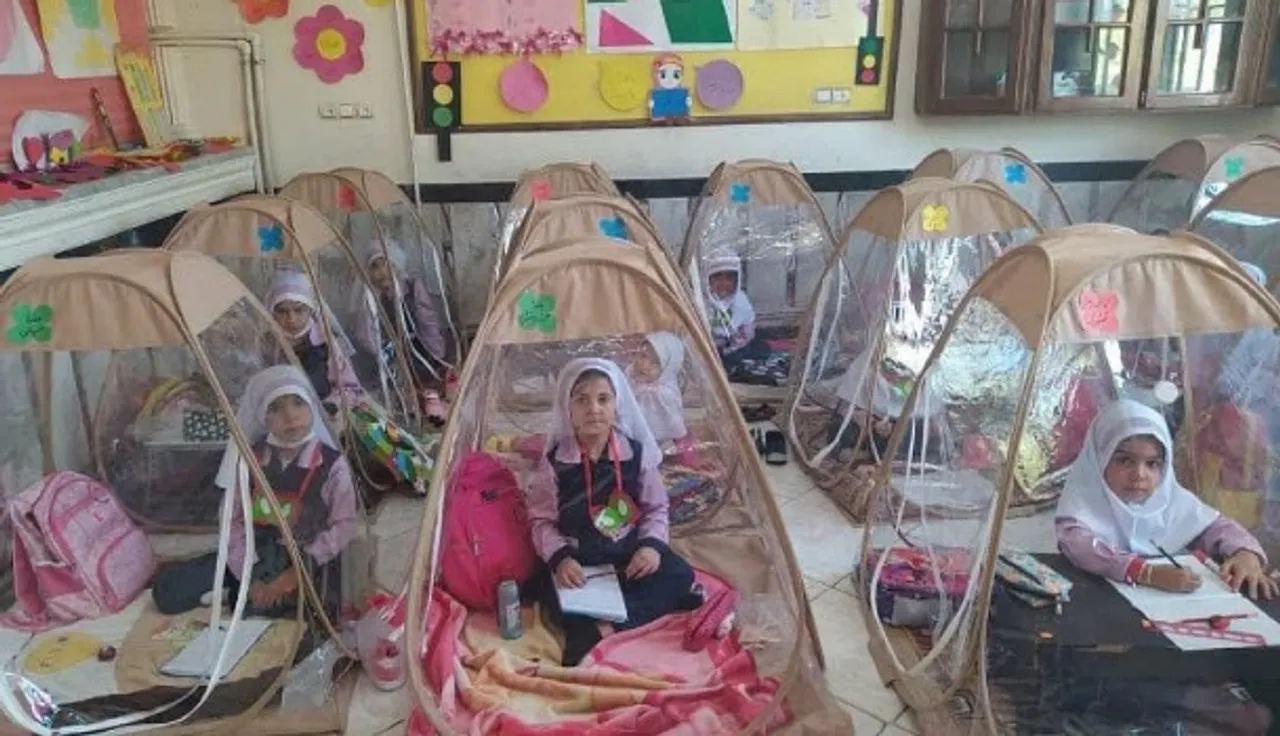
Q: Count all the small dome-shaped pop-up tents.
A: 12